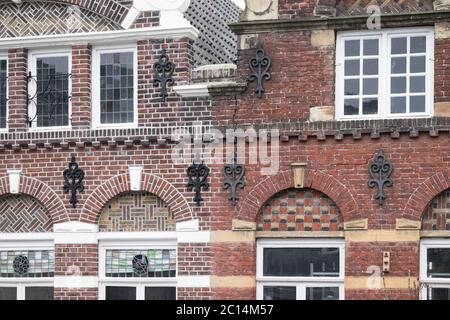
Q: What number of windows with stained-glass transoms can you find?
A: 2